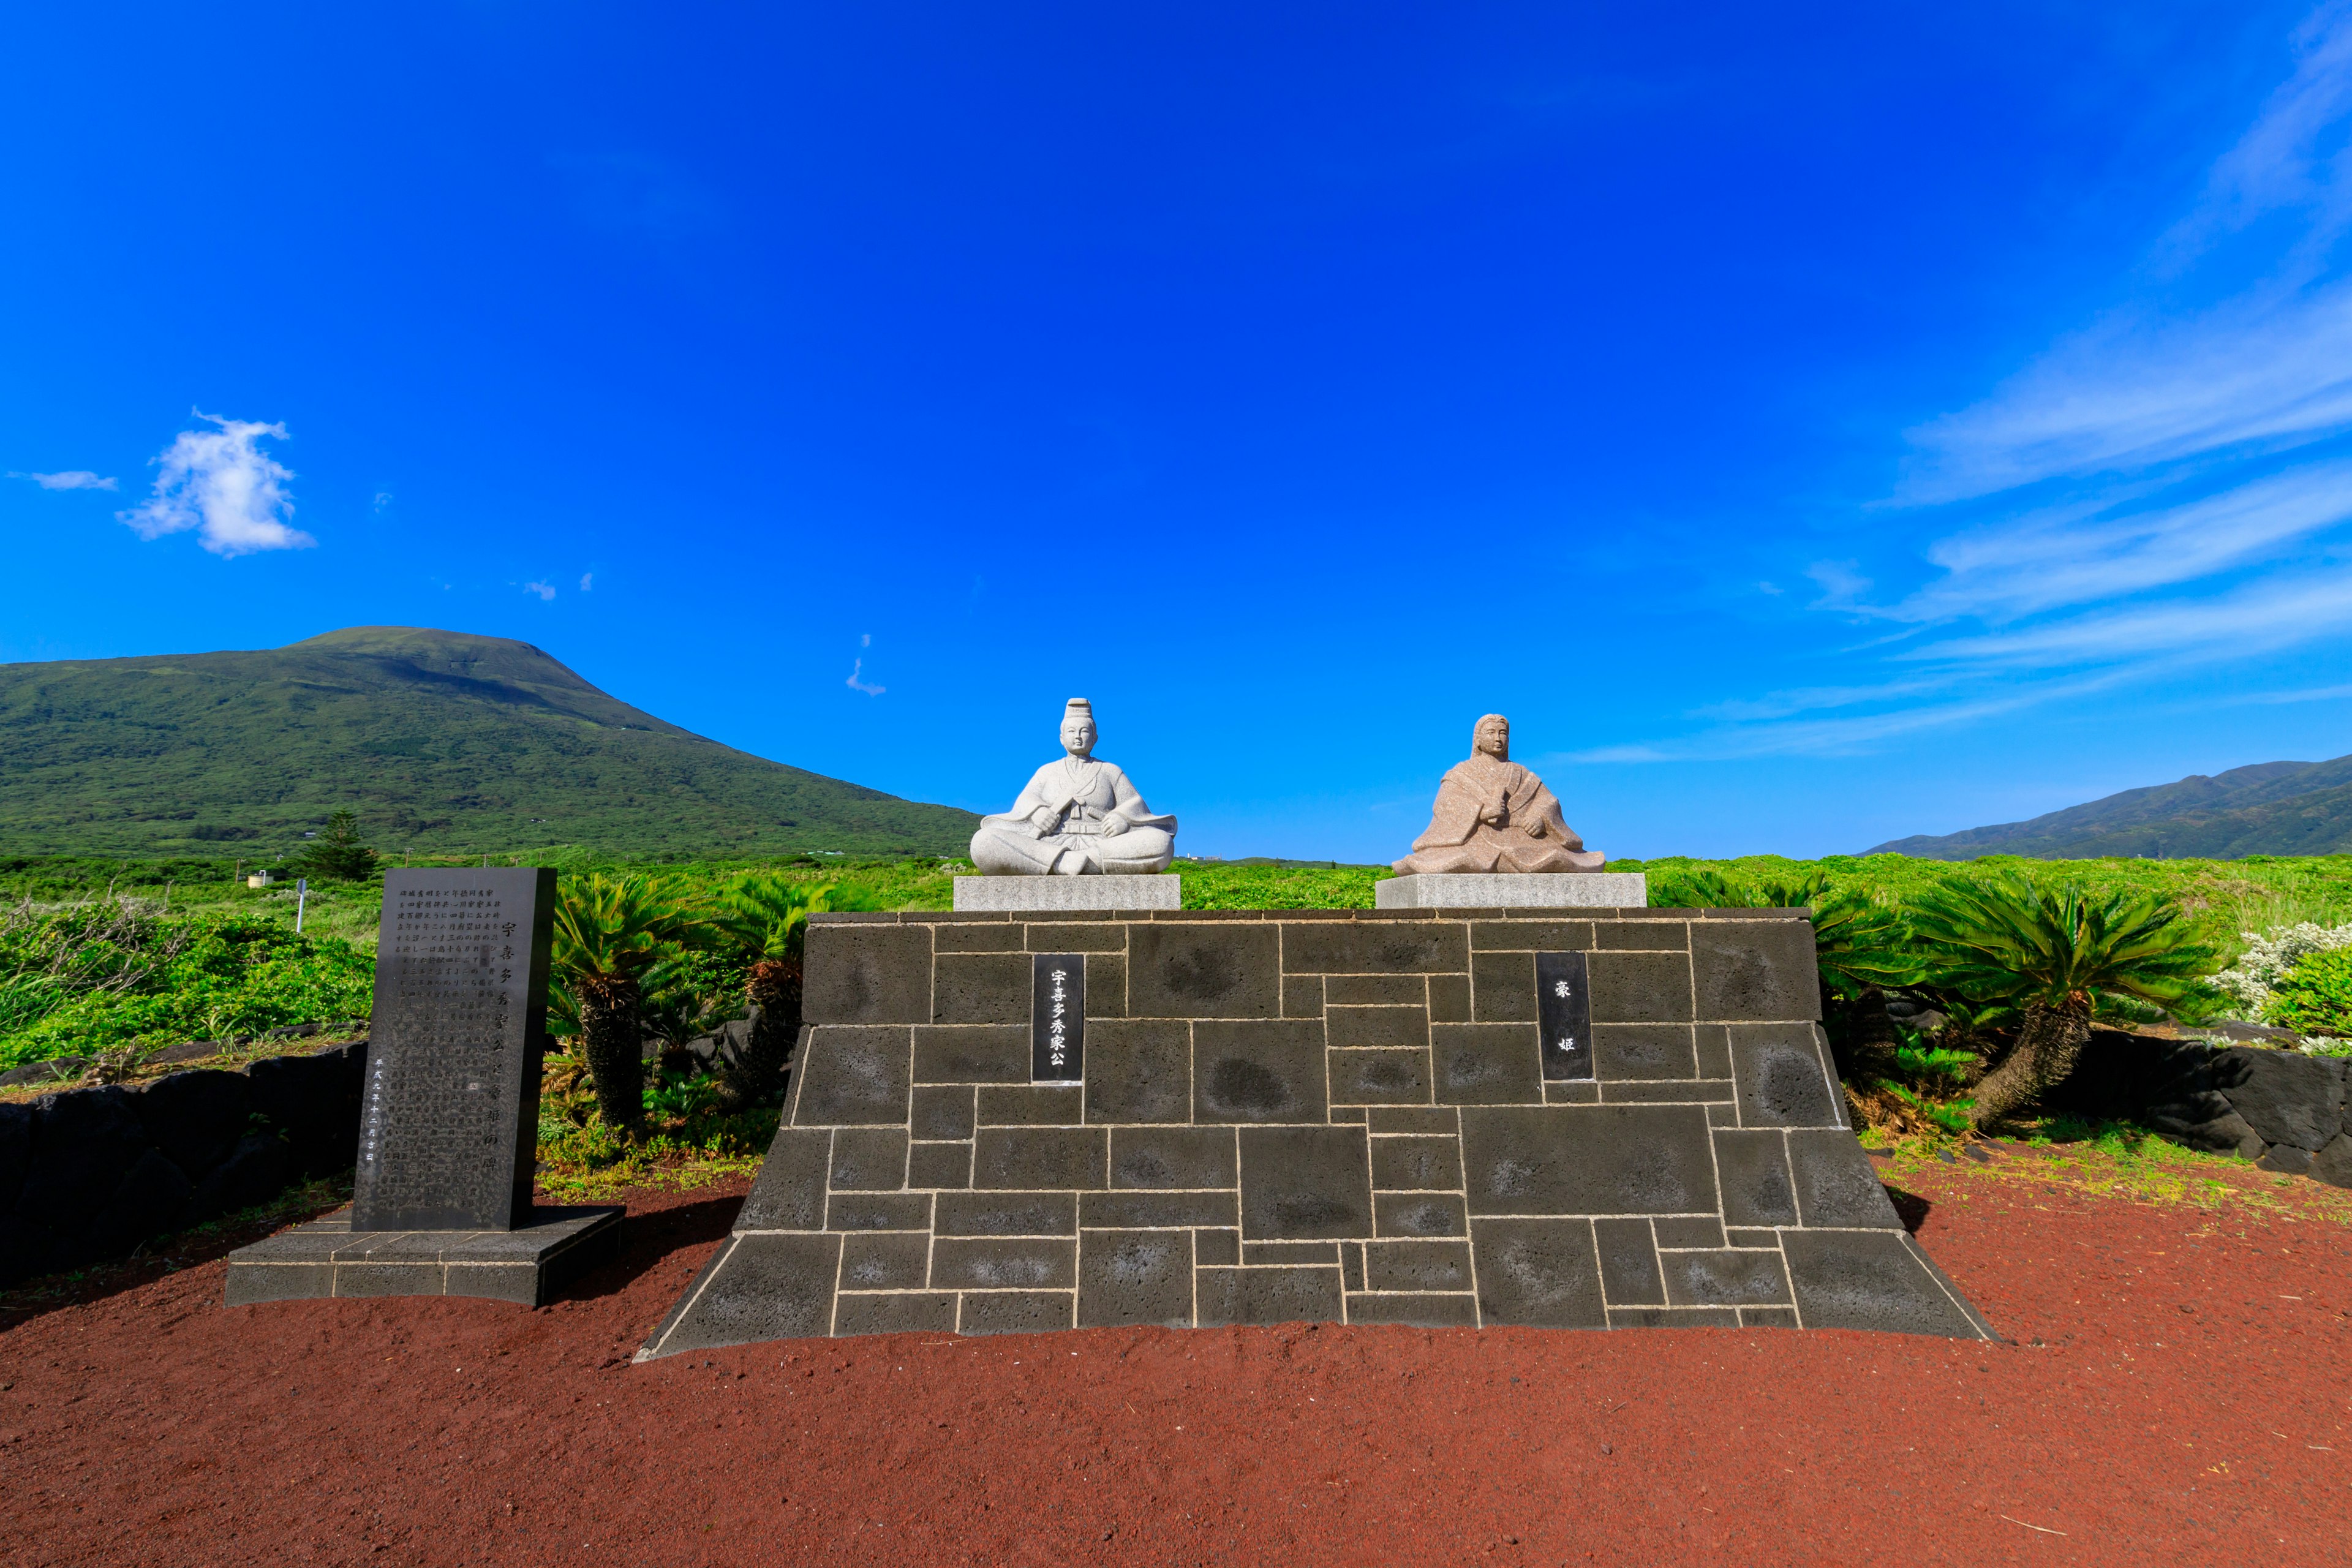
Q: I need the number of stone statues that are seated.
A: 2